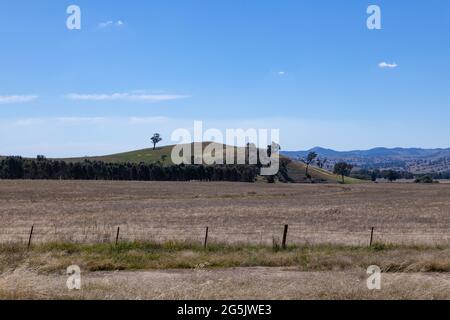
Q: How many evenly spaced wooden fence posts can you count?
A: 5